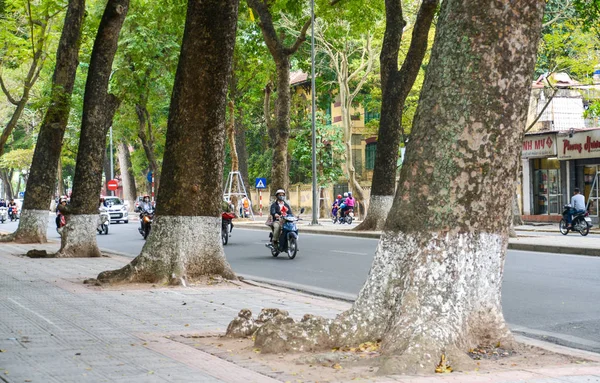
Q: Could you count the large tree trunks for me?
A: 5